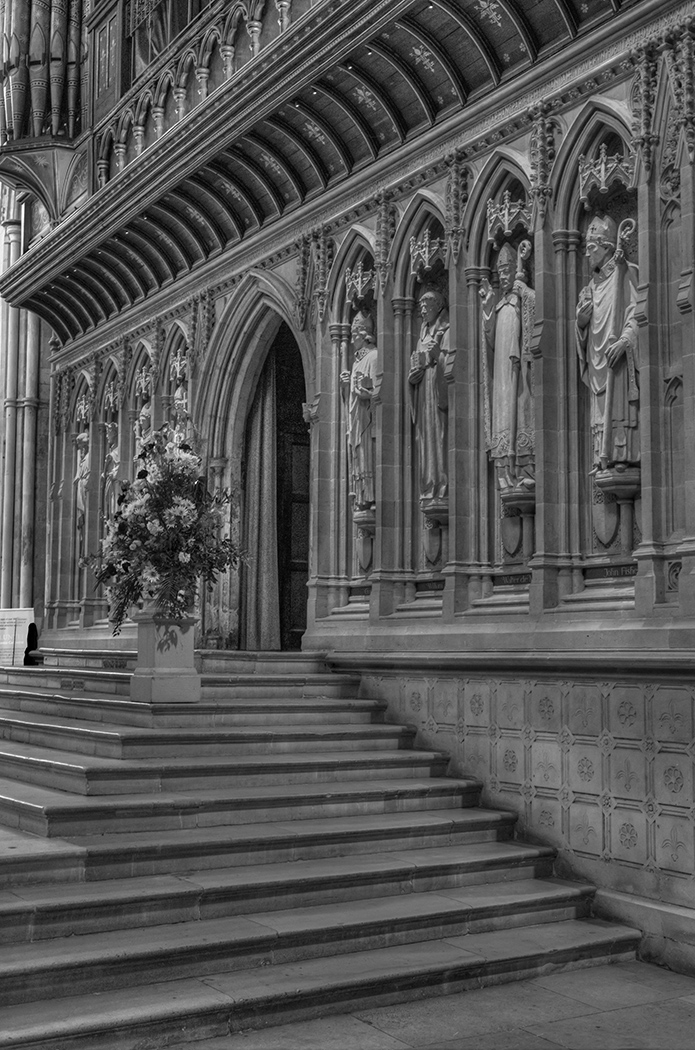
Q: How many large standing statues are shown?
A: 8